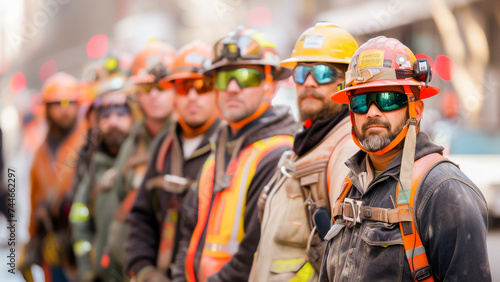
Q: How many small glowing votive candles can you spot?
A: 0